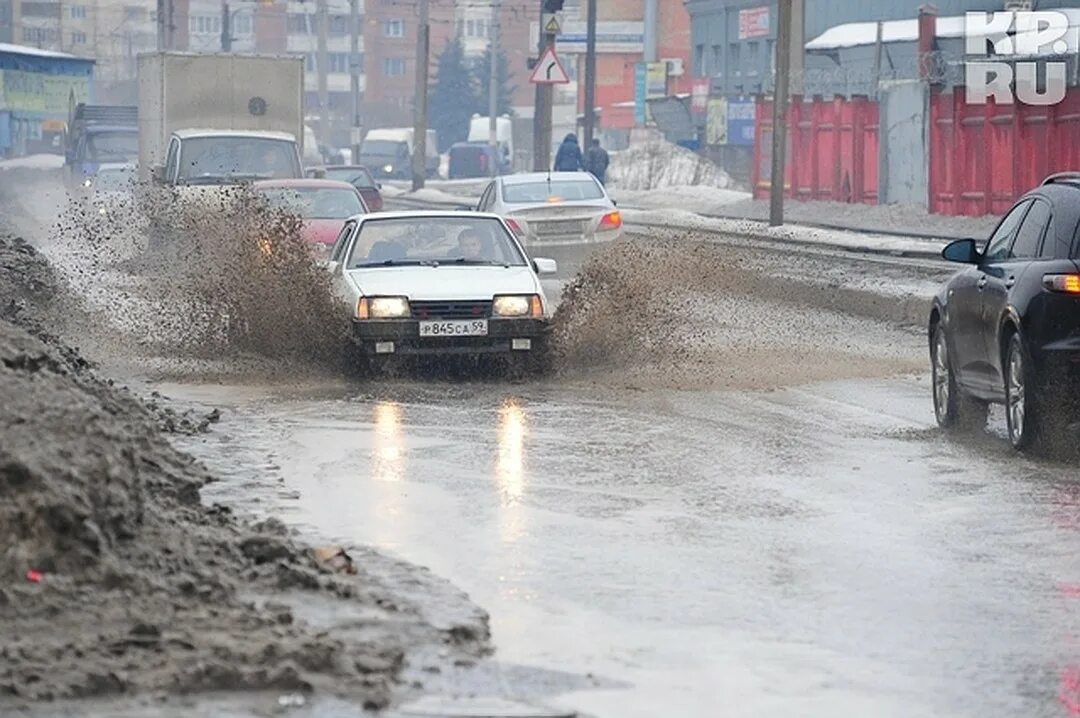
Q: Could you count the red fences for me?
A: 2